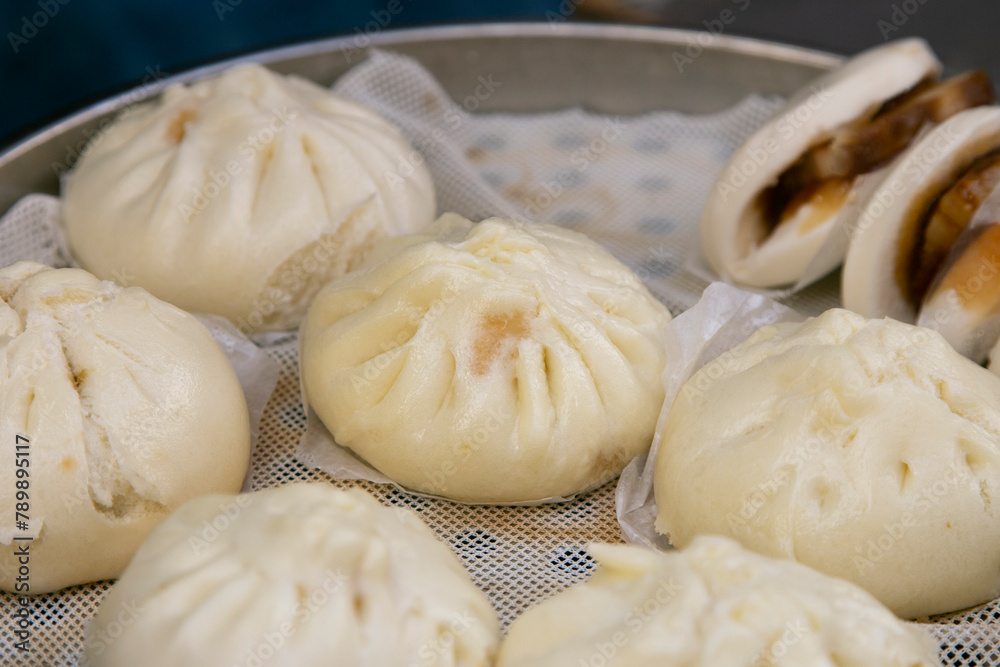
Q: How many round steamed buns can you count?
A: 6